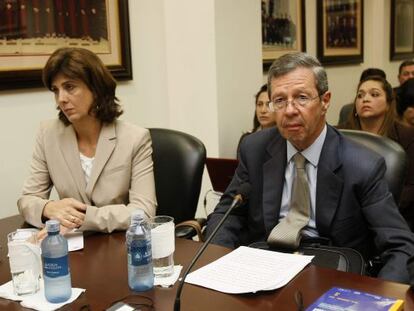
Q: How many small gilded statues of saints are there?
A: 0